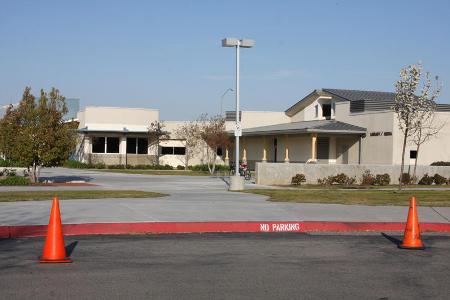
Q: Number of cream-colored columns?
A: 5